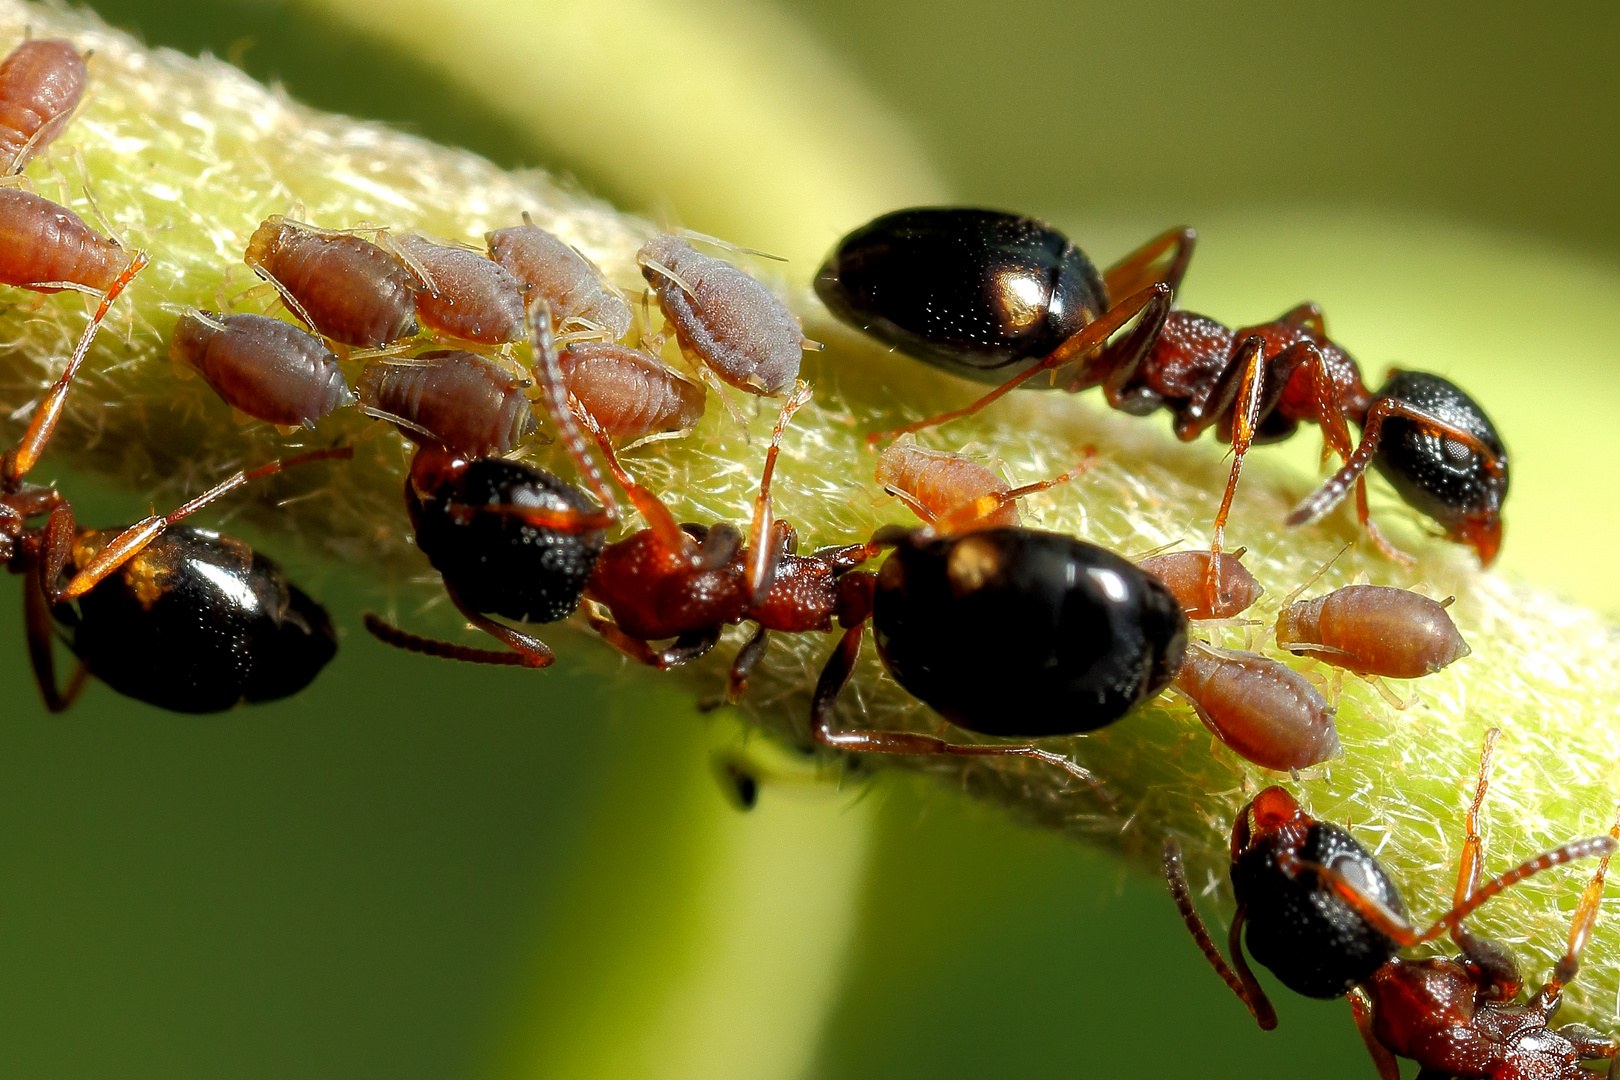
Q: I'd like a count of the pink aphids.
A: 13